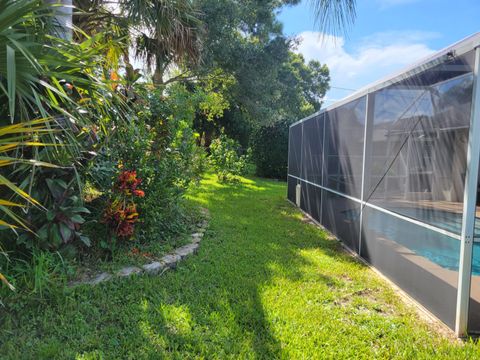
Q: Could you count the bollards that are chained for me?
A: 0